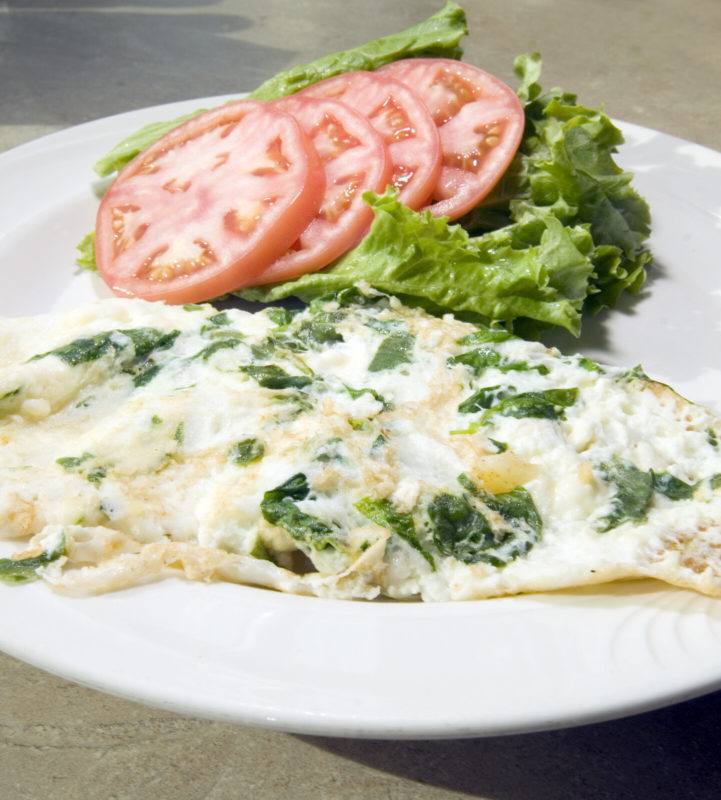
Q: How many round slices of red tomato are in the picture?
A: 4